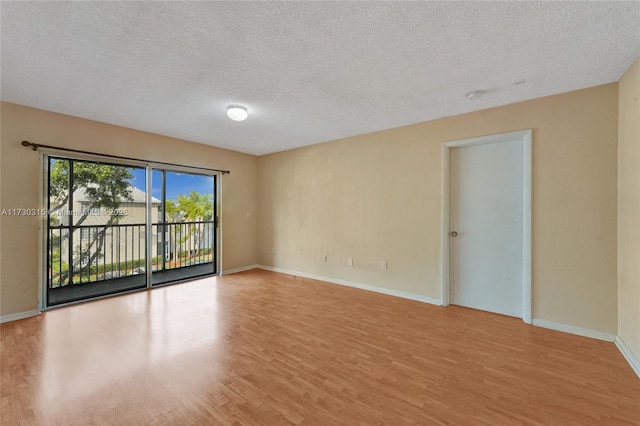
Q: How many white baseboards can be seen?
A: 5